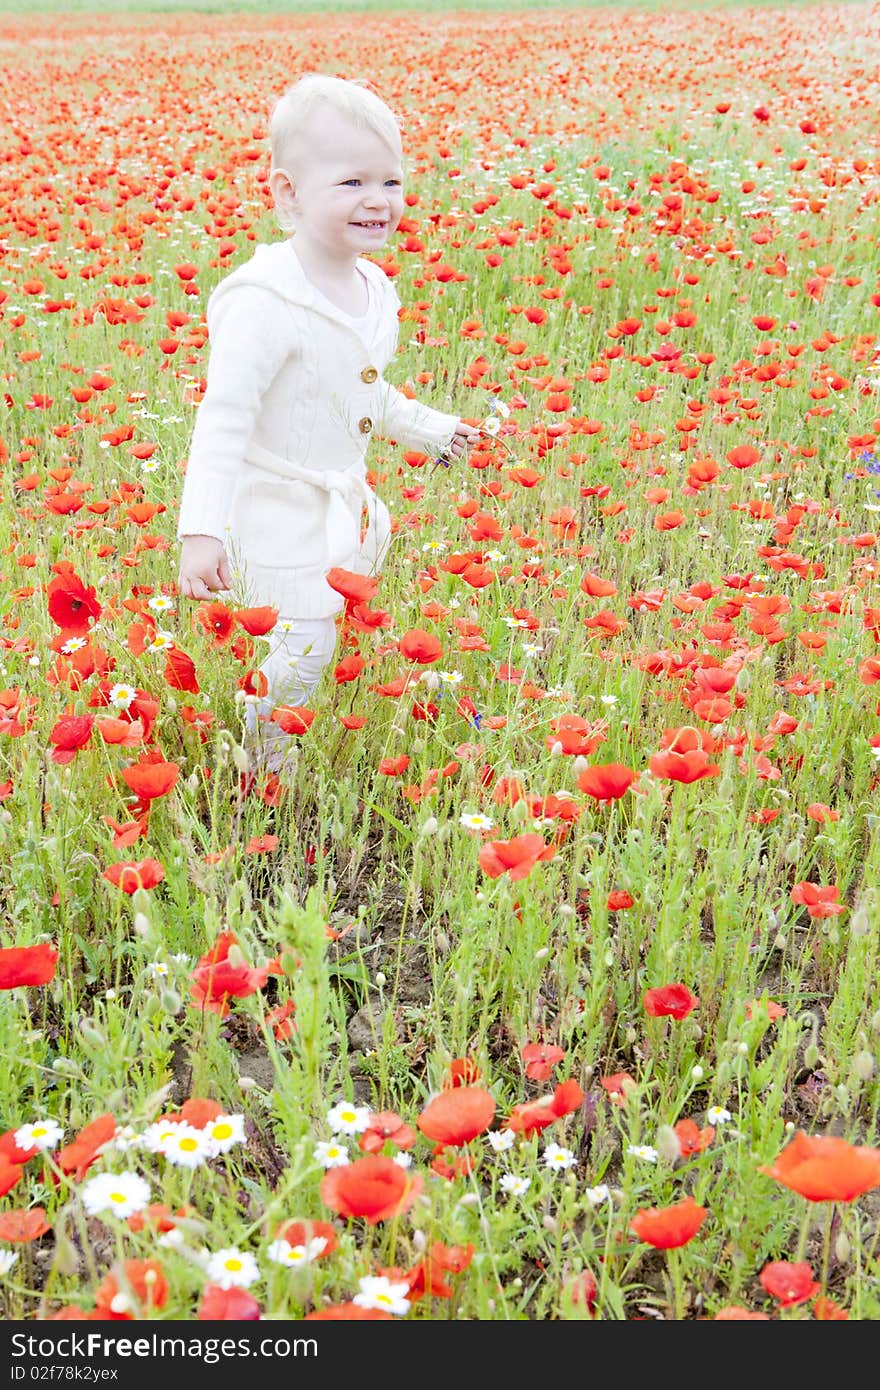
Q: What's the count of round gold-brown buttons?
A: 2